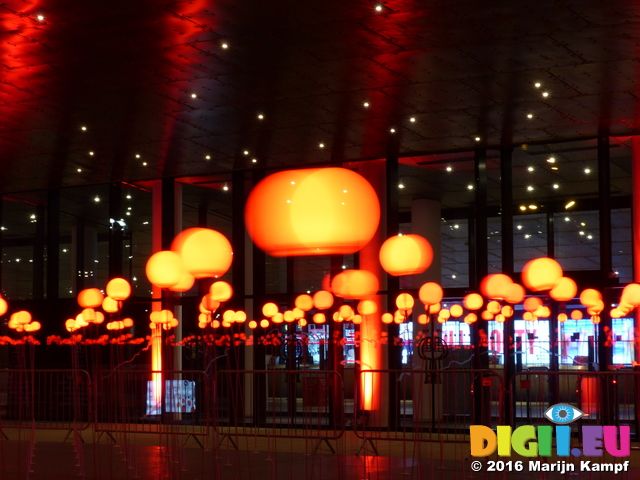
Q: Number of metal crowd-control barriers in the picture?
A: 5